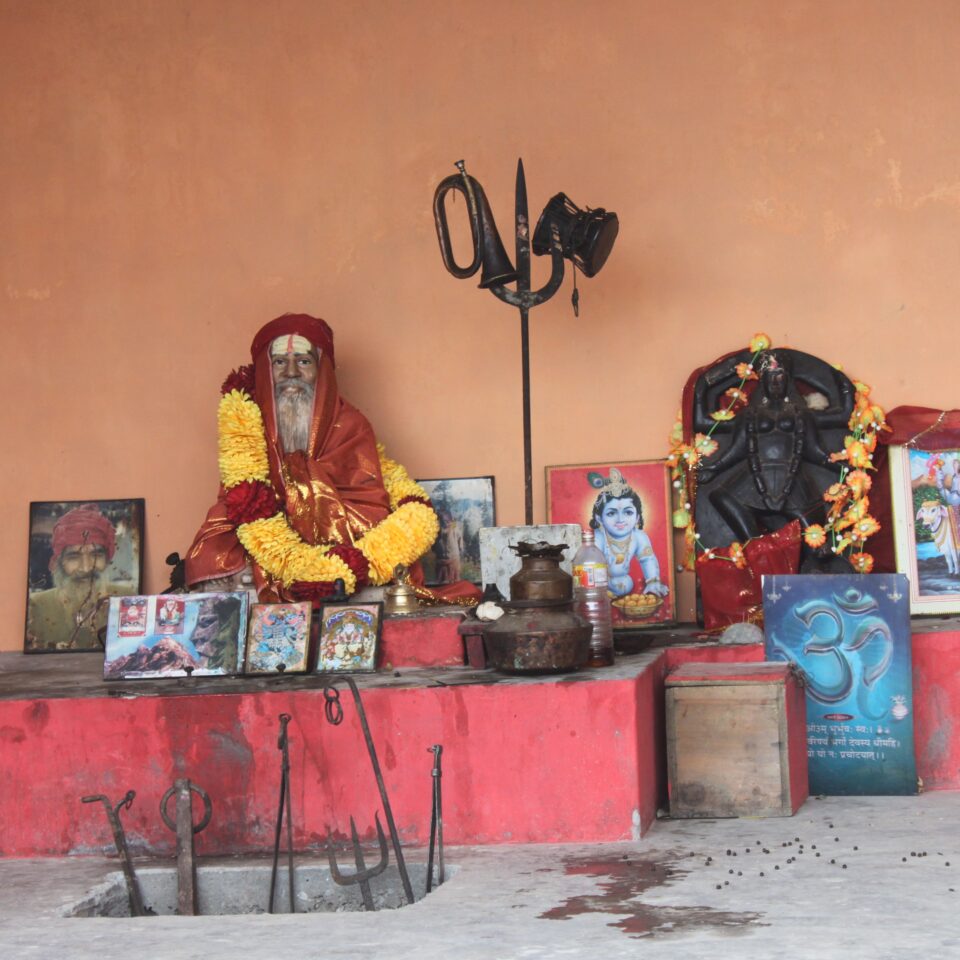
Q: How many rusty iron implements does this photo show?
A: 6